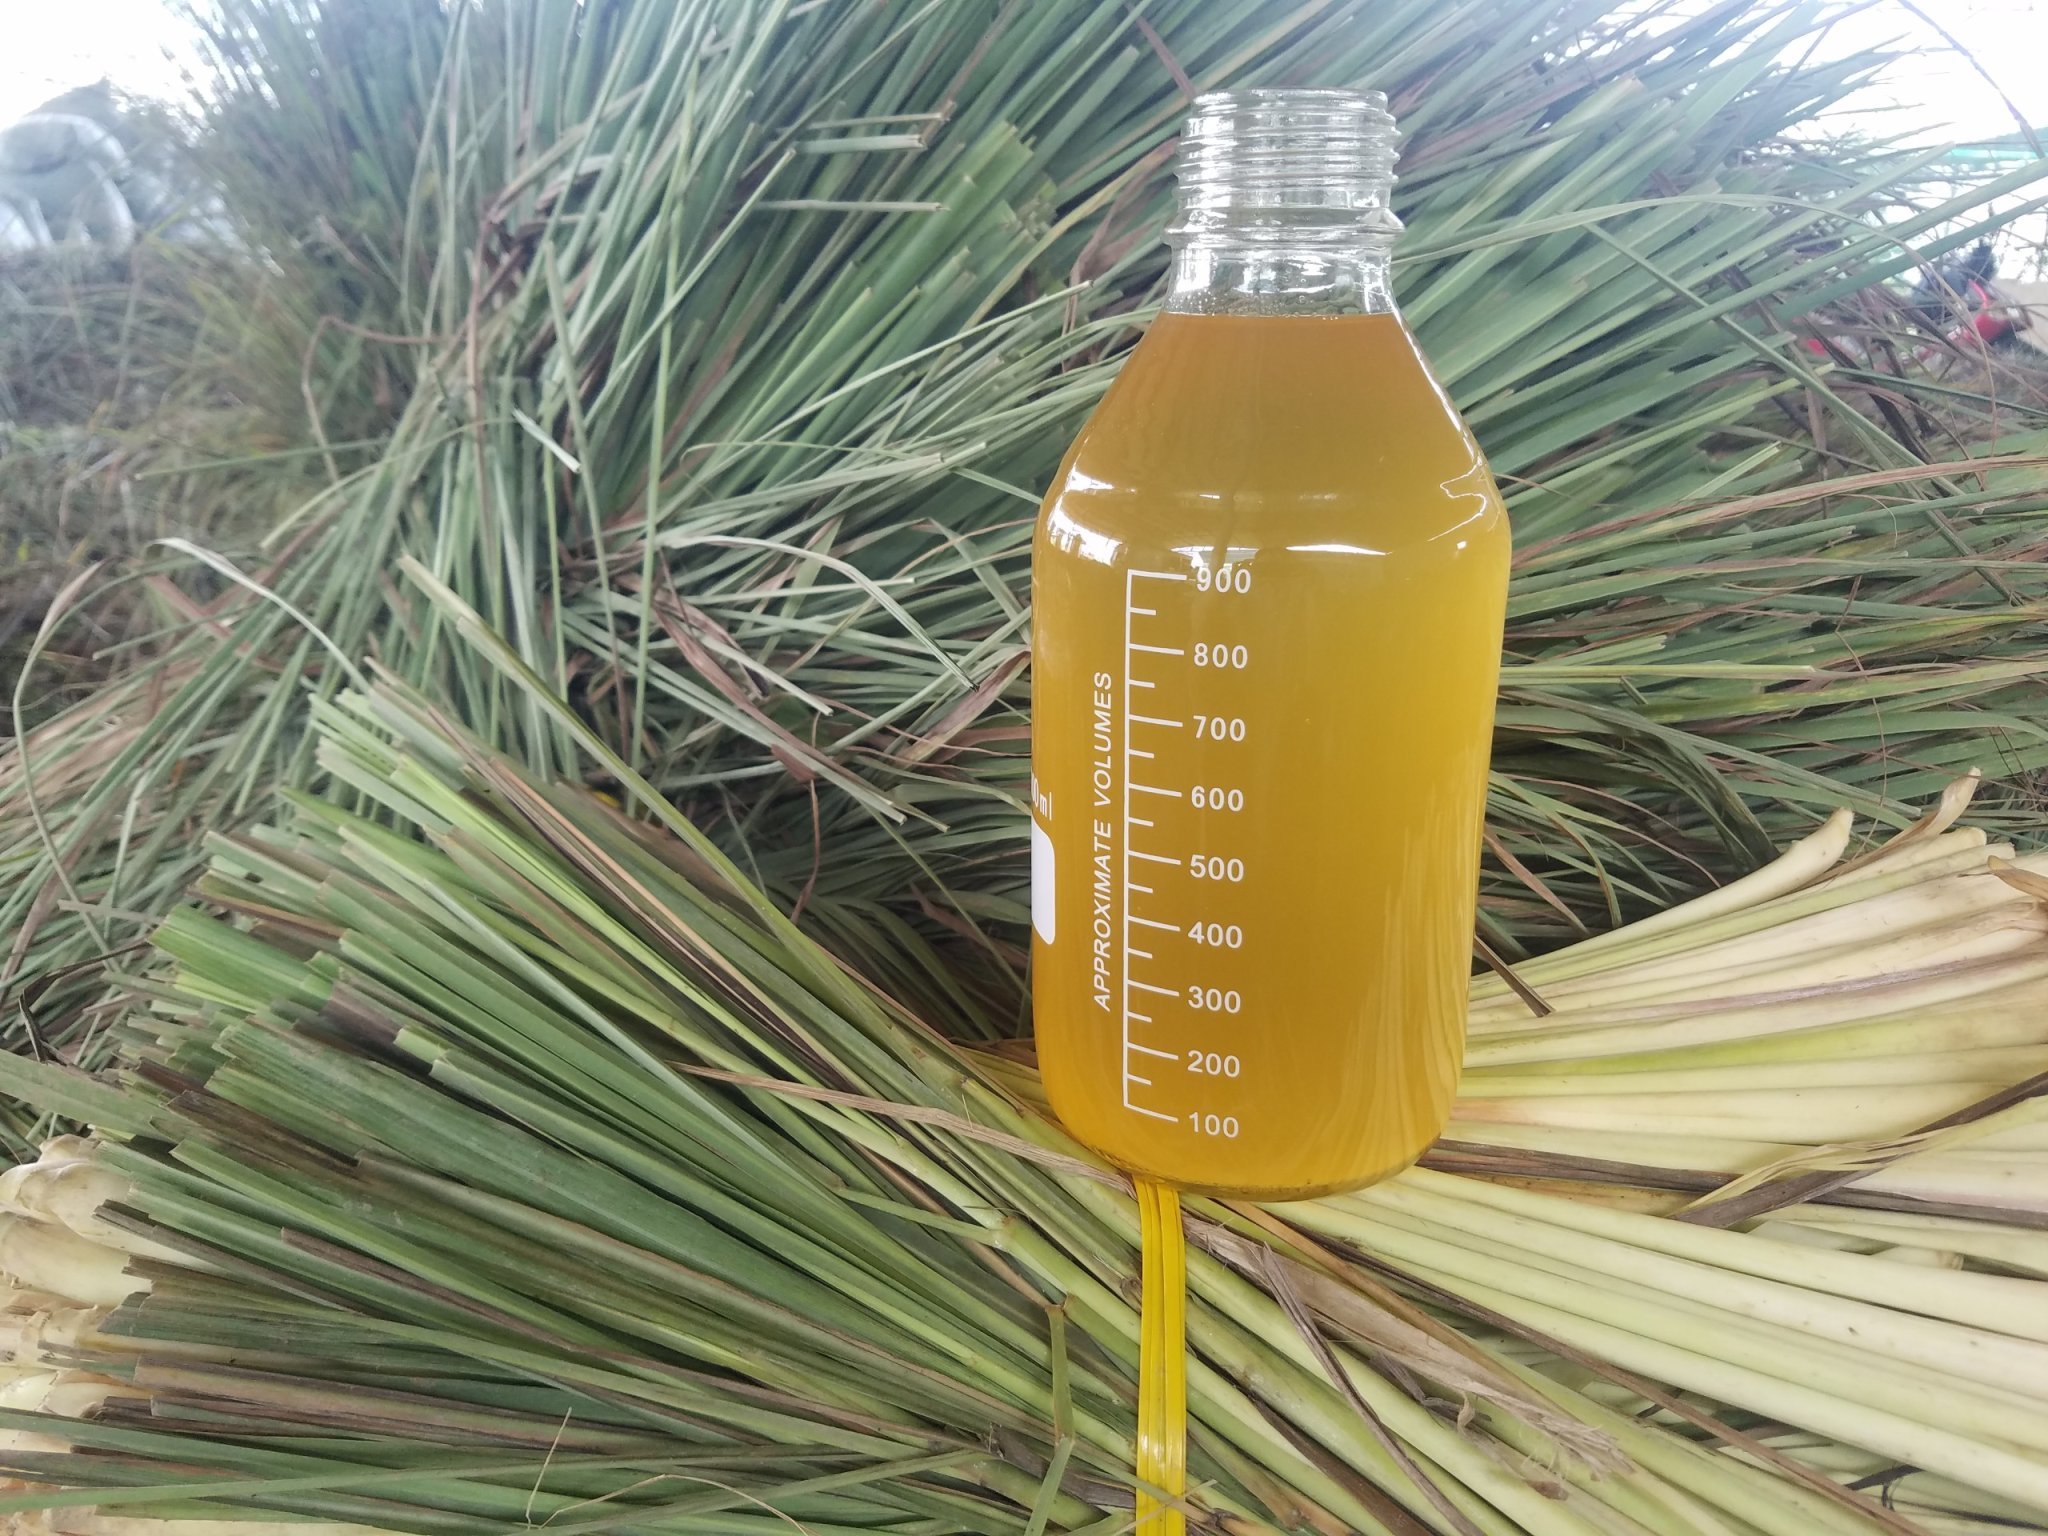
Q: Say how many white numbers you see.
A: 9